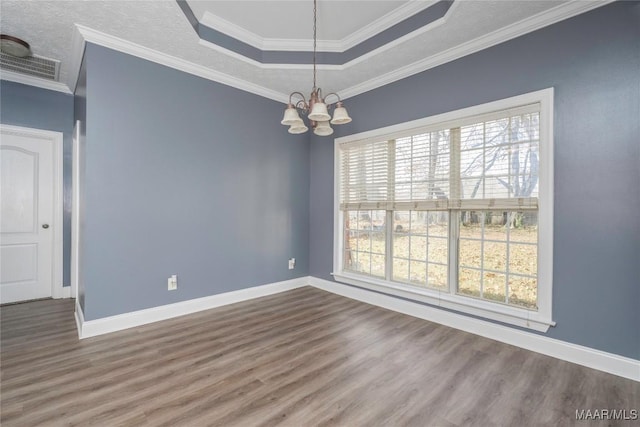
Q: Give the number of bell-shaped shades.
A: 5